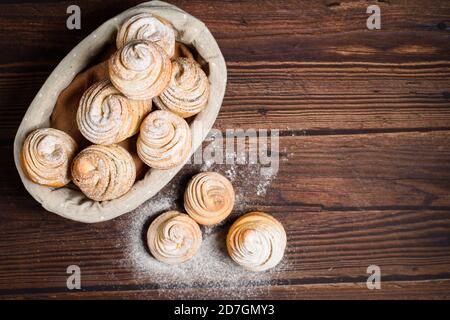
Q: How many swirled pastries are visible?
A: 10